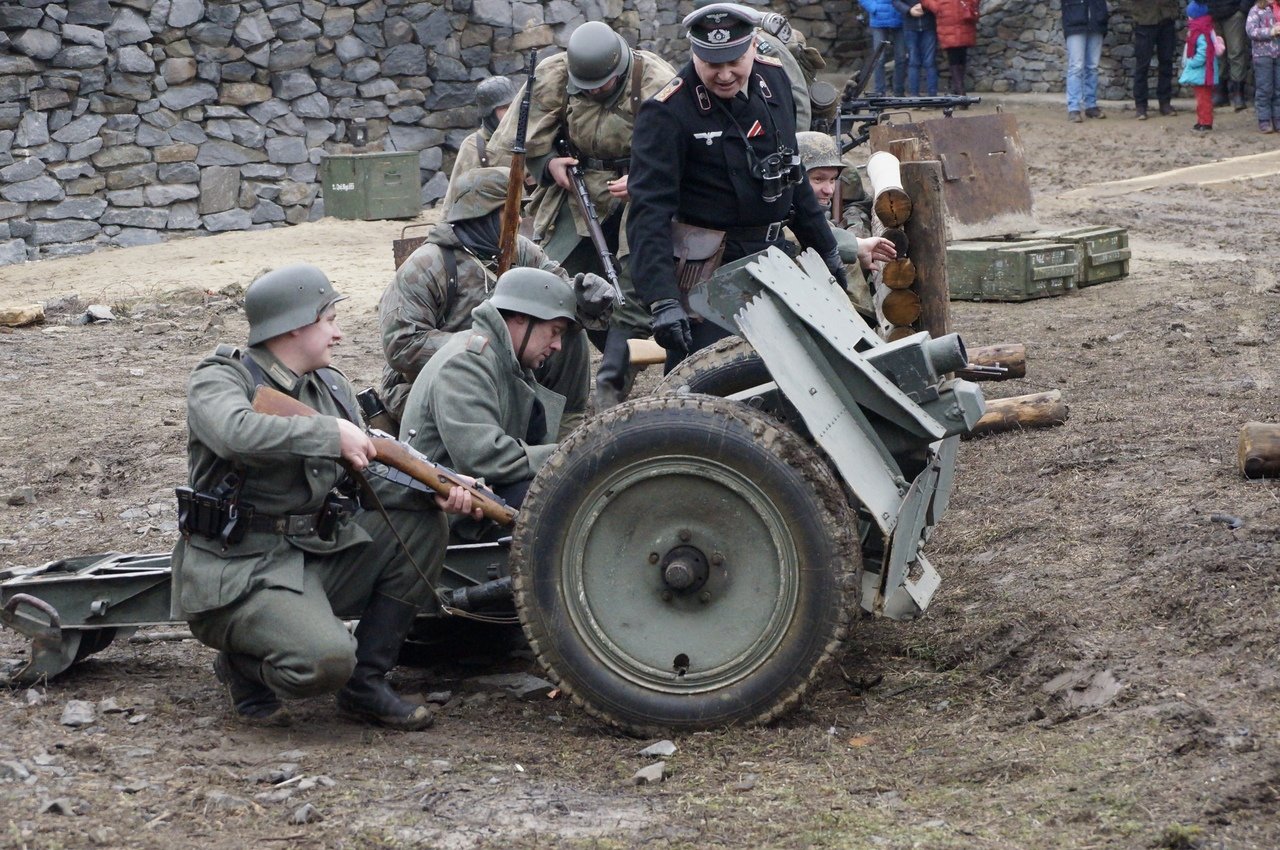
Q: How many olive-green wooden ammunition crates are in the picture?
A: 3